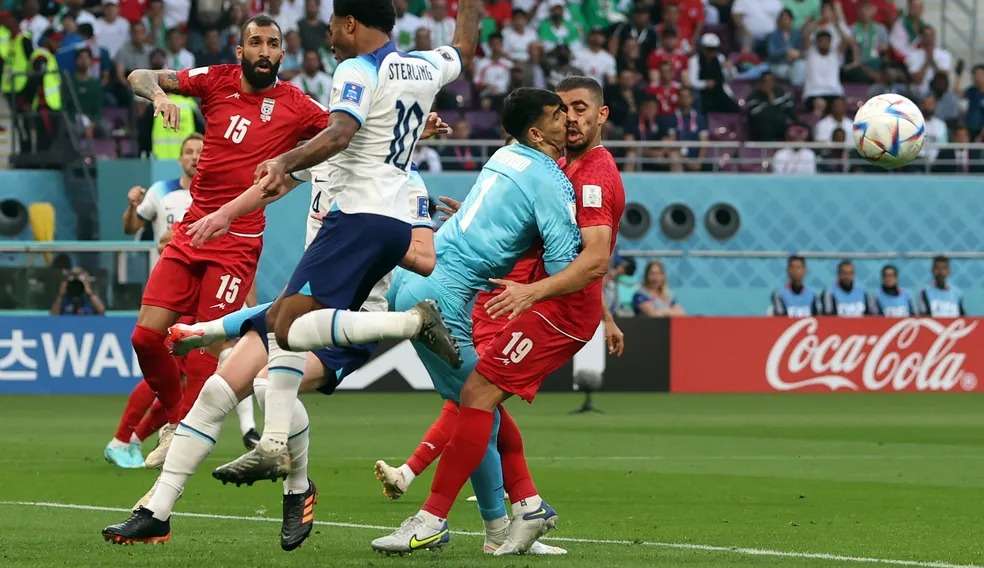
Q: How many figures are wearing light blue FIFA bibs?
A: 4